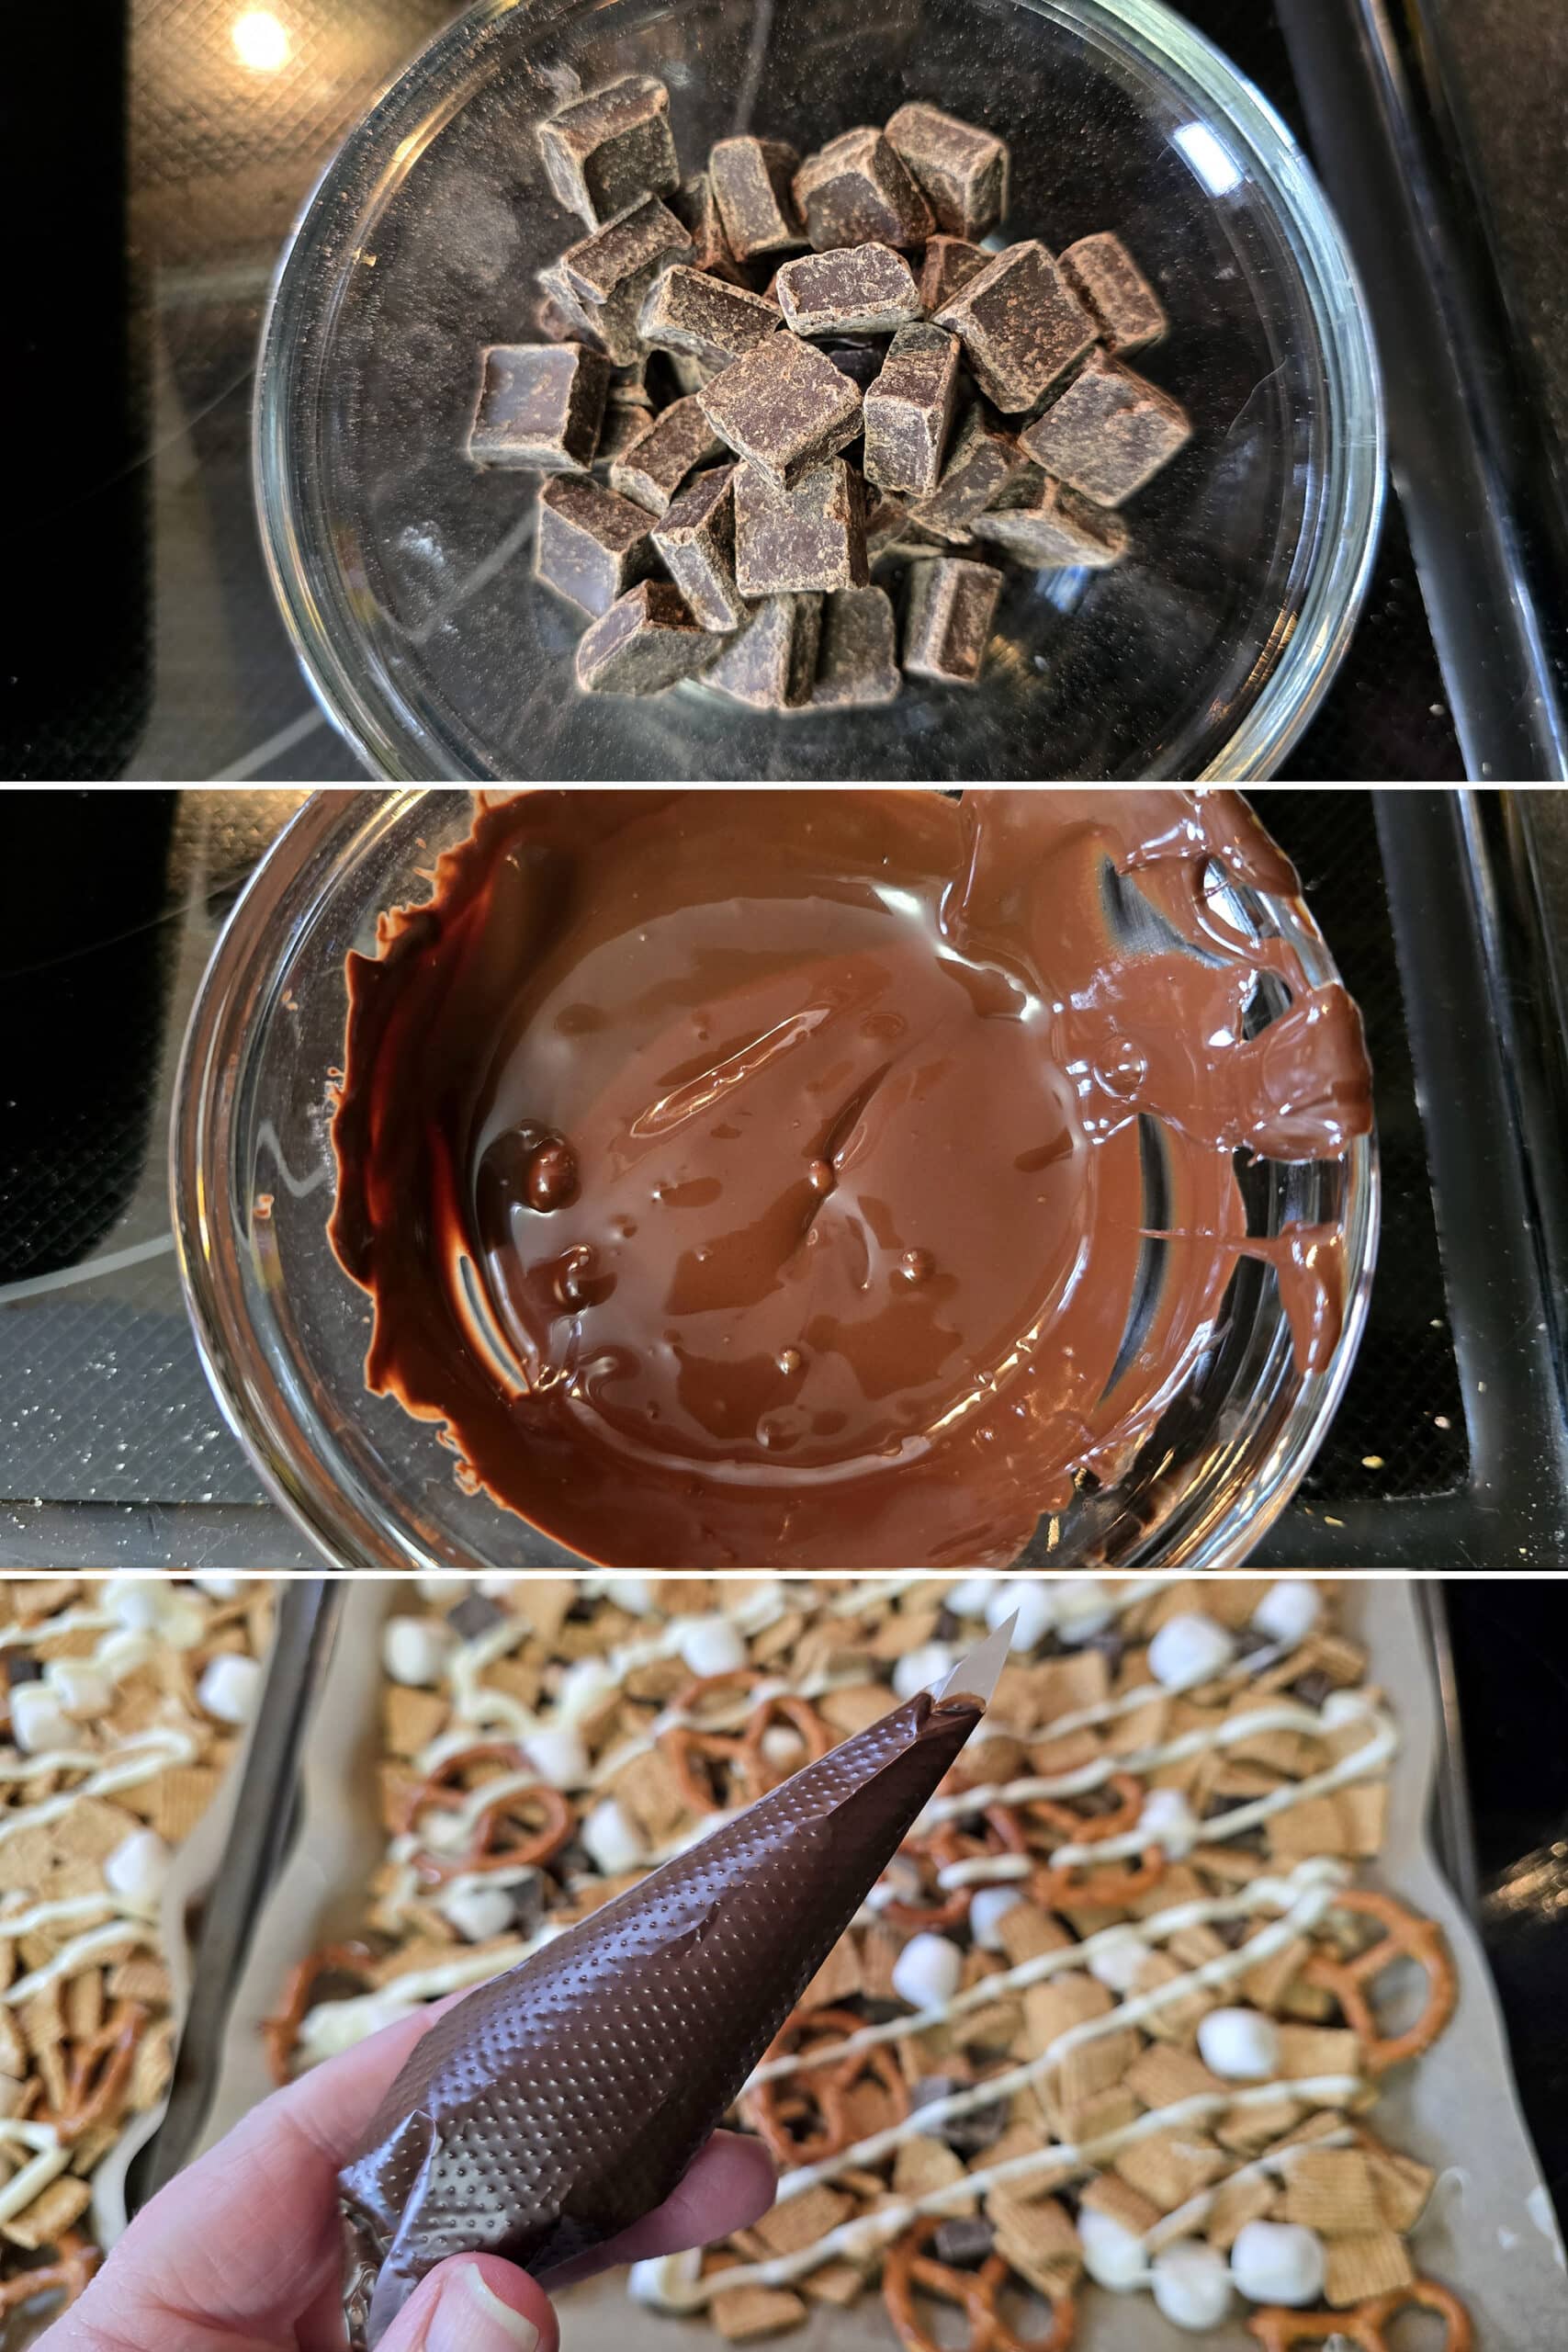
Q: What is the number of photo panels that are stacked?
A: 3